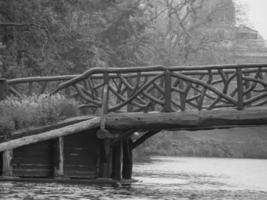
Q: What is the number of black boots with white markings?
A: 0